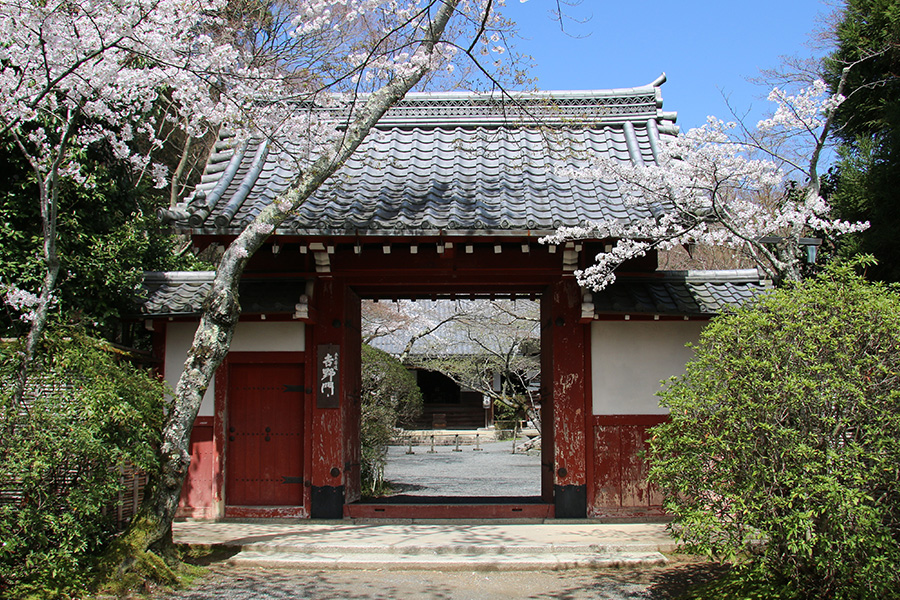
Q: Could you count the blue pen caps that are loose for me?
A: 0